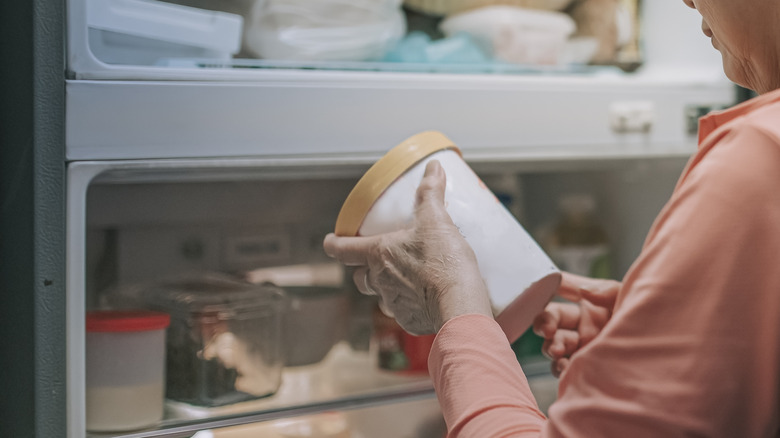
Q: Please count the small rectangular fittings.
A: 2